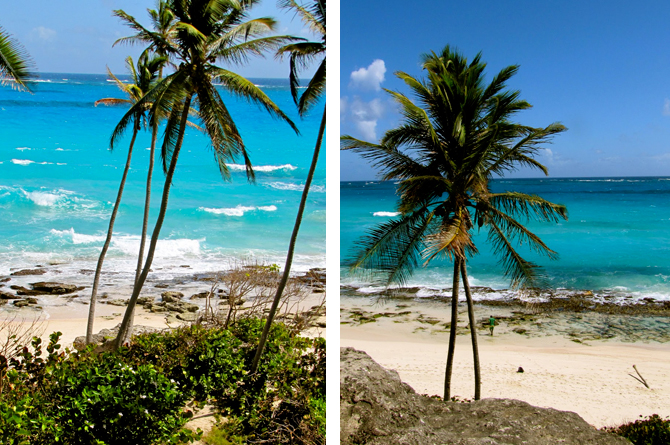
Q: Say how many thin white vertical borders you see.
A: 1